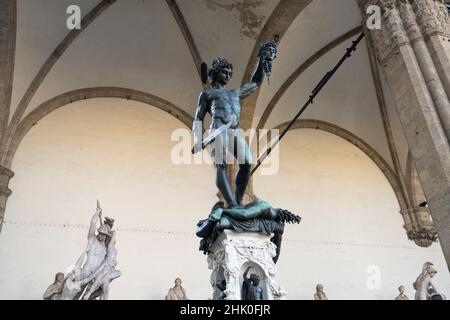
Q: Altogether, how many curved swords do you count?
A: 1